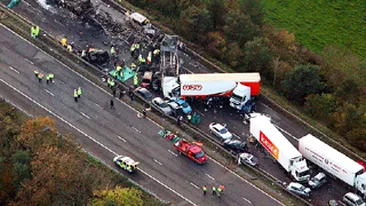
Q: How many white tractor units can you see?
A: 4